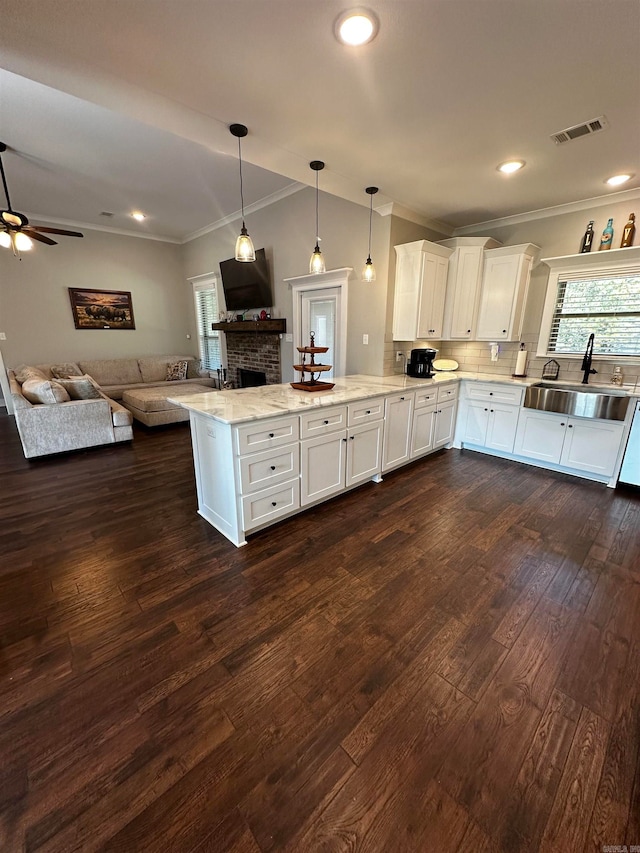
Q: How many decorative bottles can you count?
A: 3